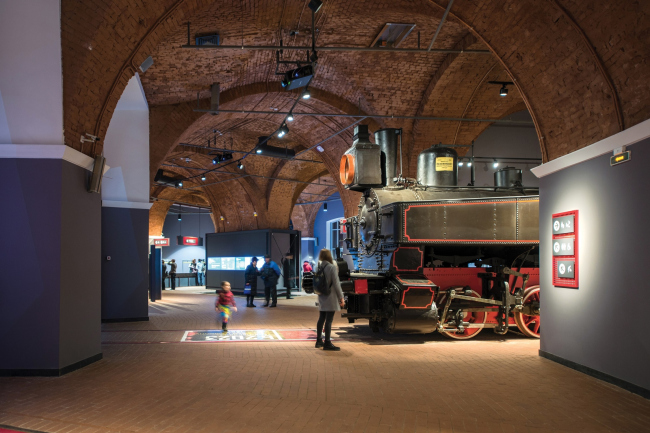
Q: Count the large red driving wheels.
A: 2